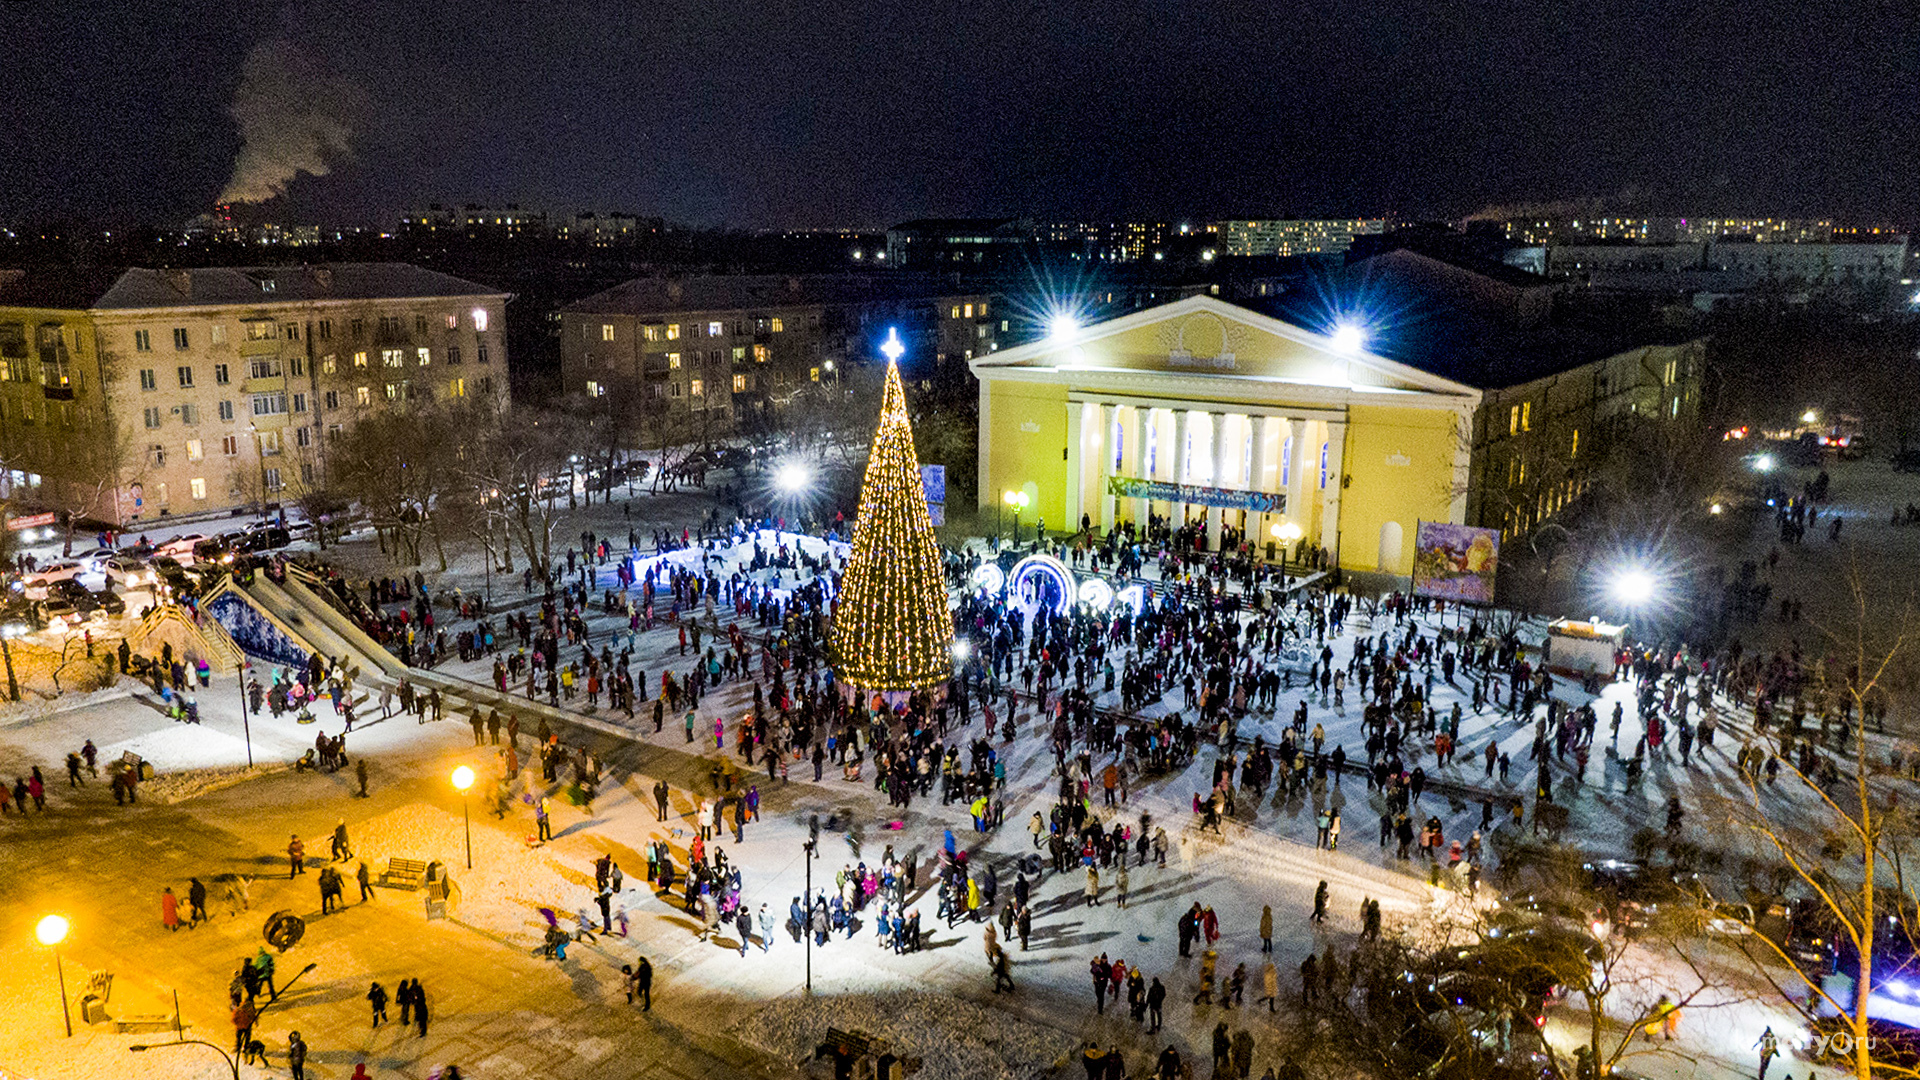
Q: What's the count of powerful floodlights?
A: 4